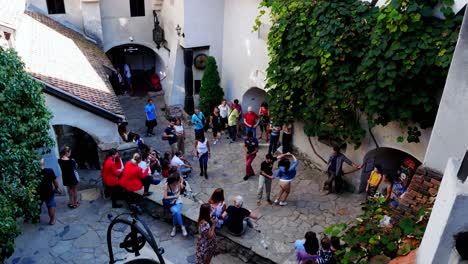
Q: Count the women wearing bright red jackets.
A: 2